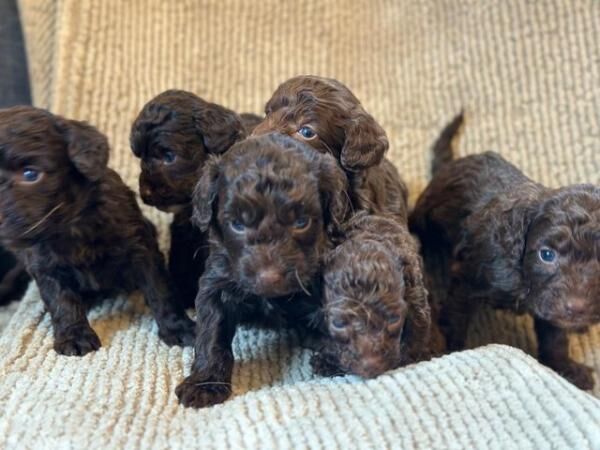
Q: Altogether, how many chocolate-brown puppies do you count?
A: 6